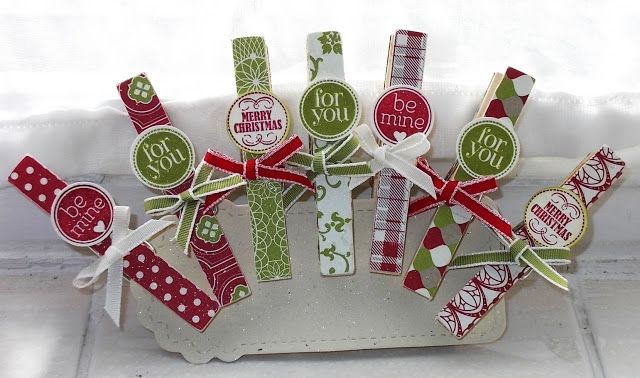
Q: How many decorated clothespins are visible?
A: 7